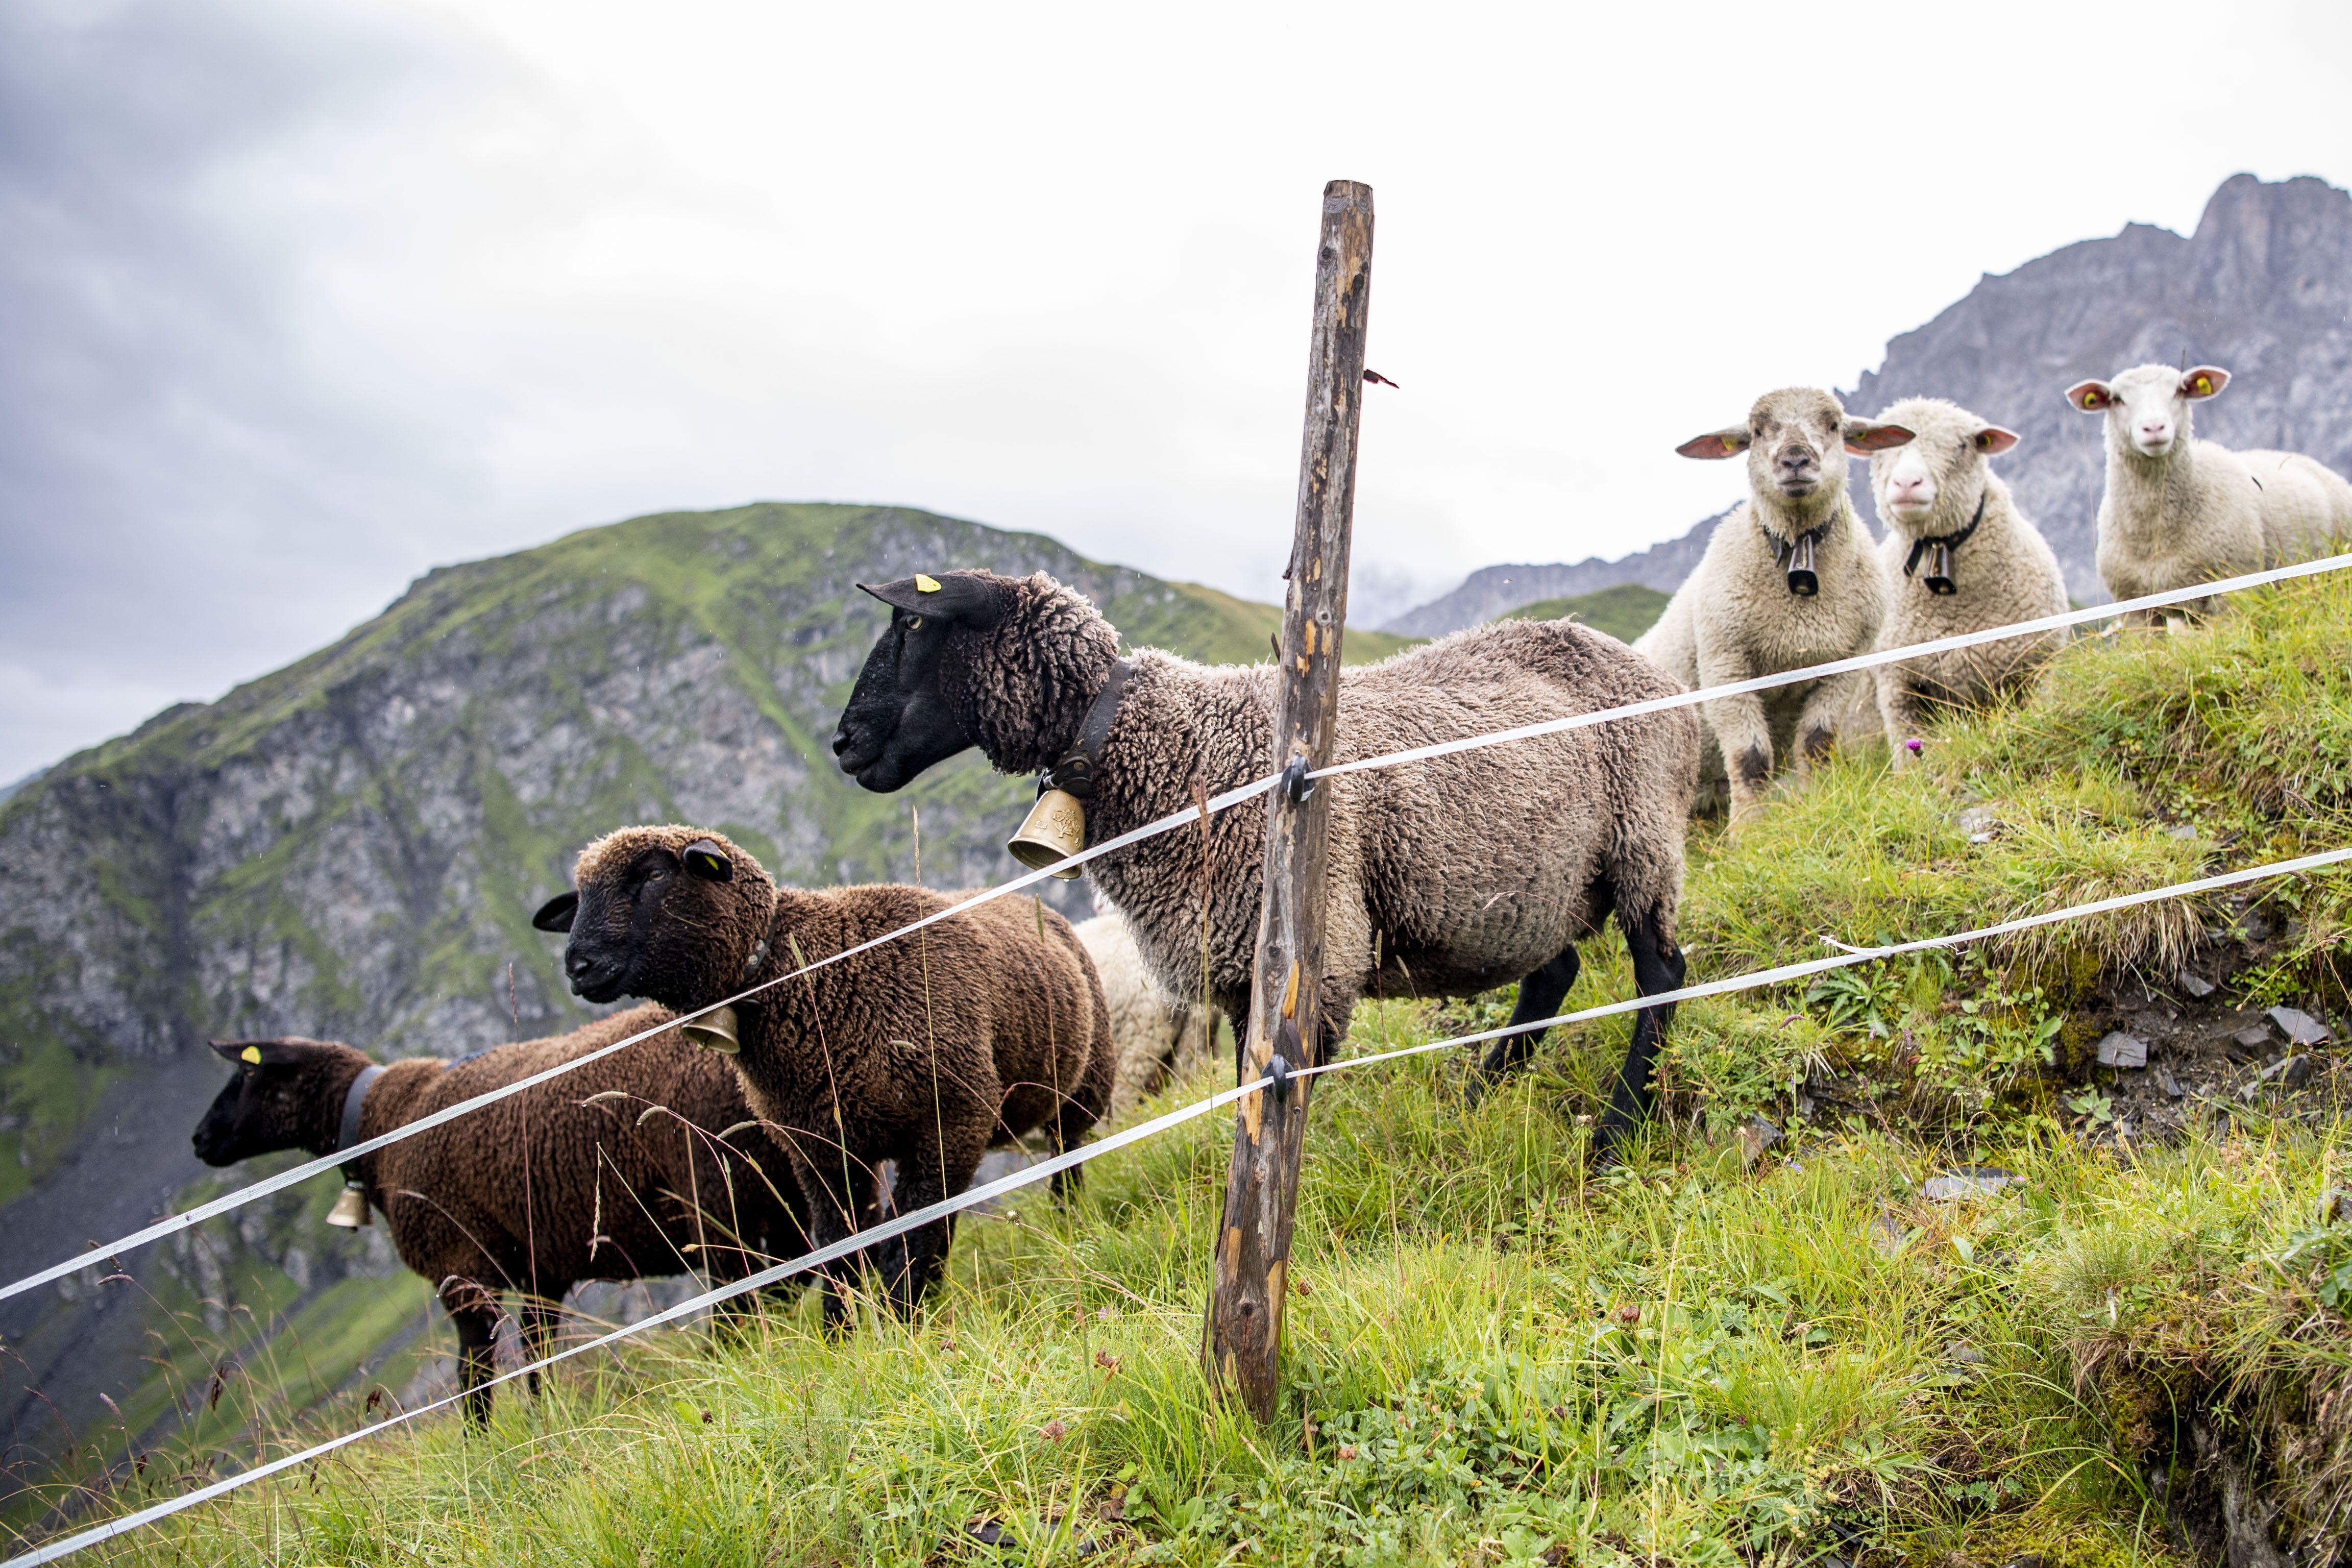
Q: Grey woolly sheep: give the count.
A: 1